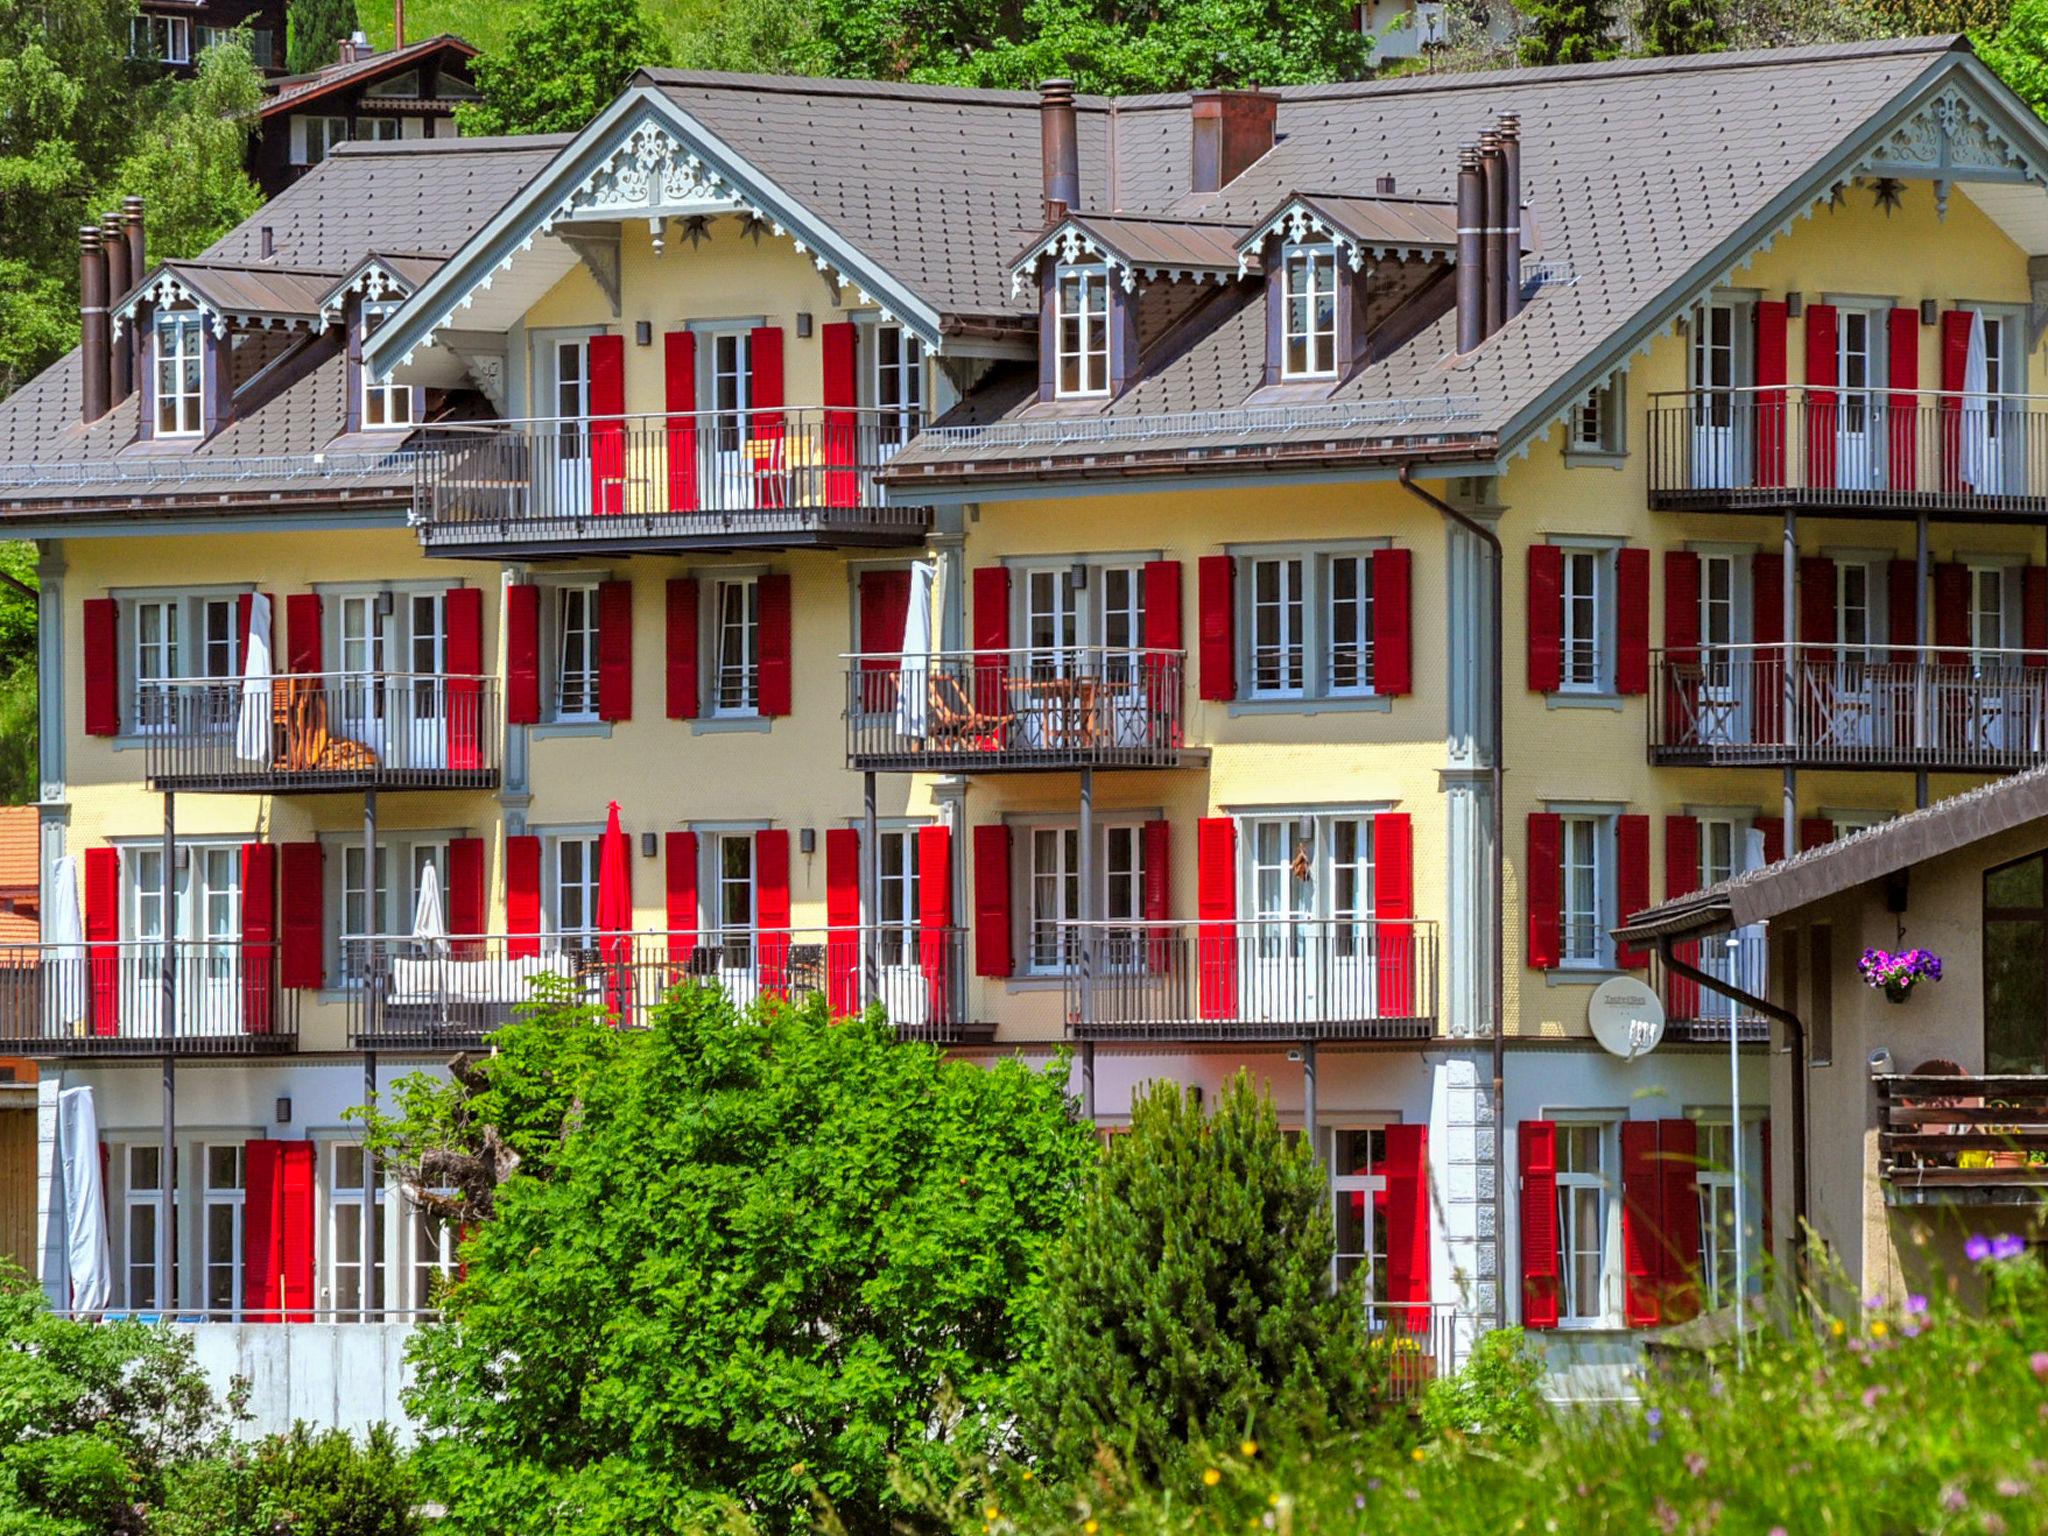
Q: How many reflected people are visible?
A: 0